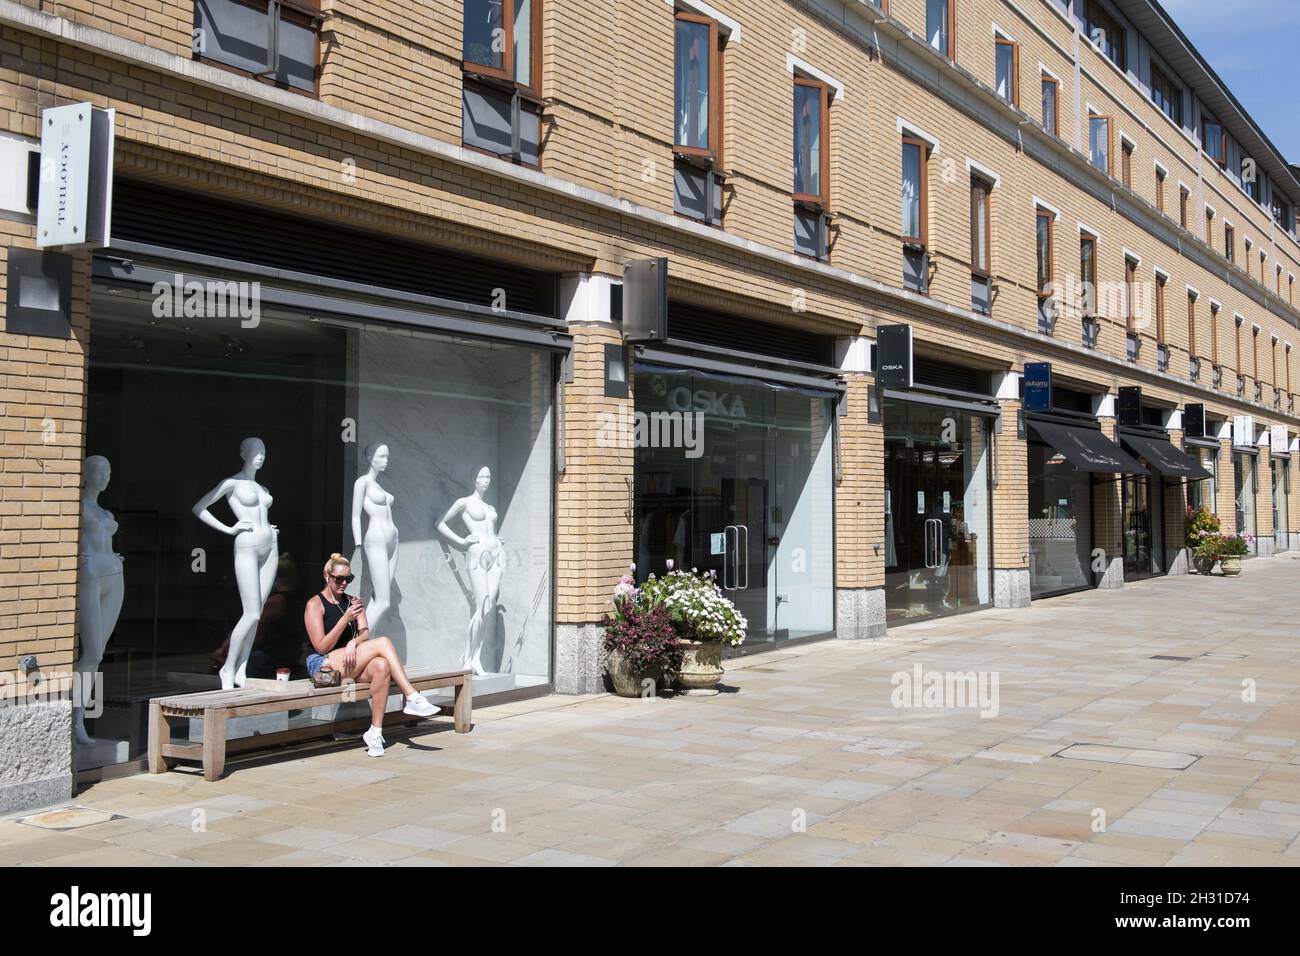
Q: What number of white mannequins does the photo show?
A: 4